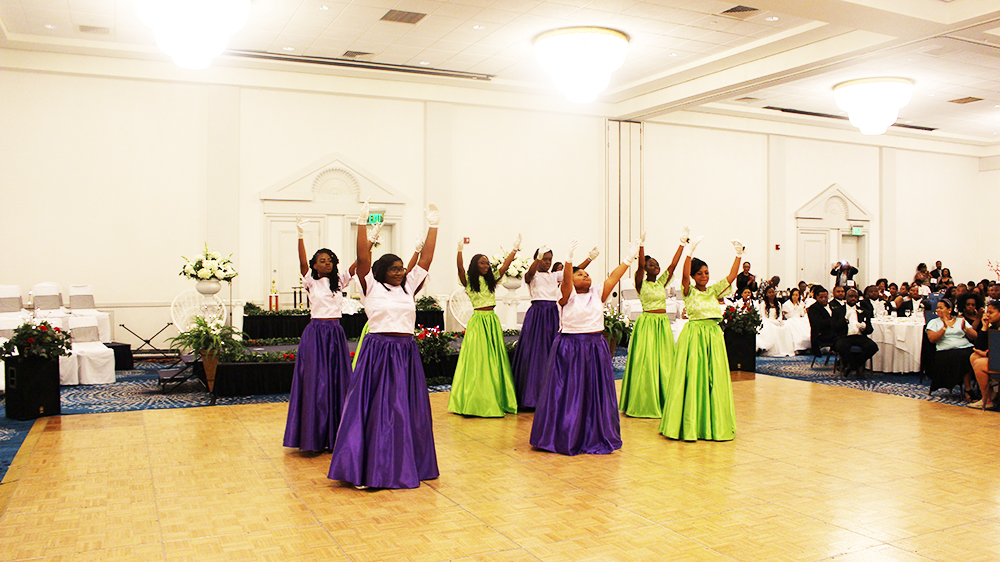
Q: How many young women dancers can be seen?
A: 8